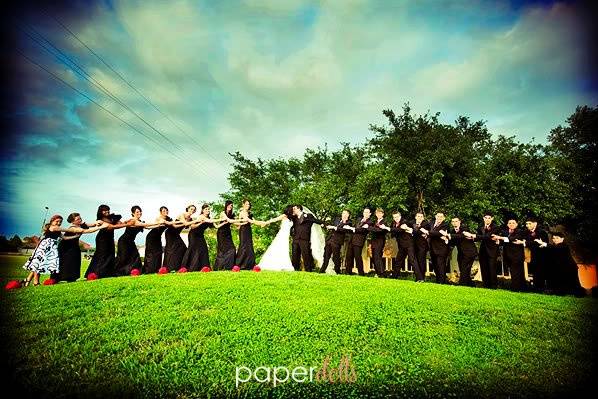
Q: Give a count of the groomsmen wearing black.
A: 11